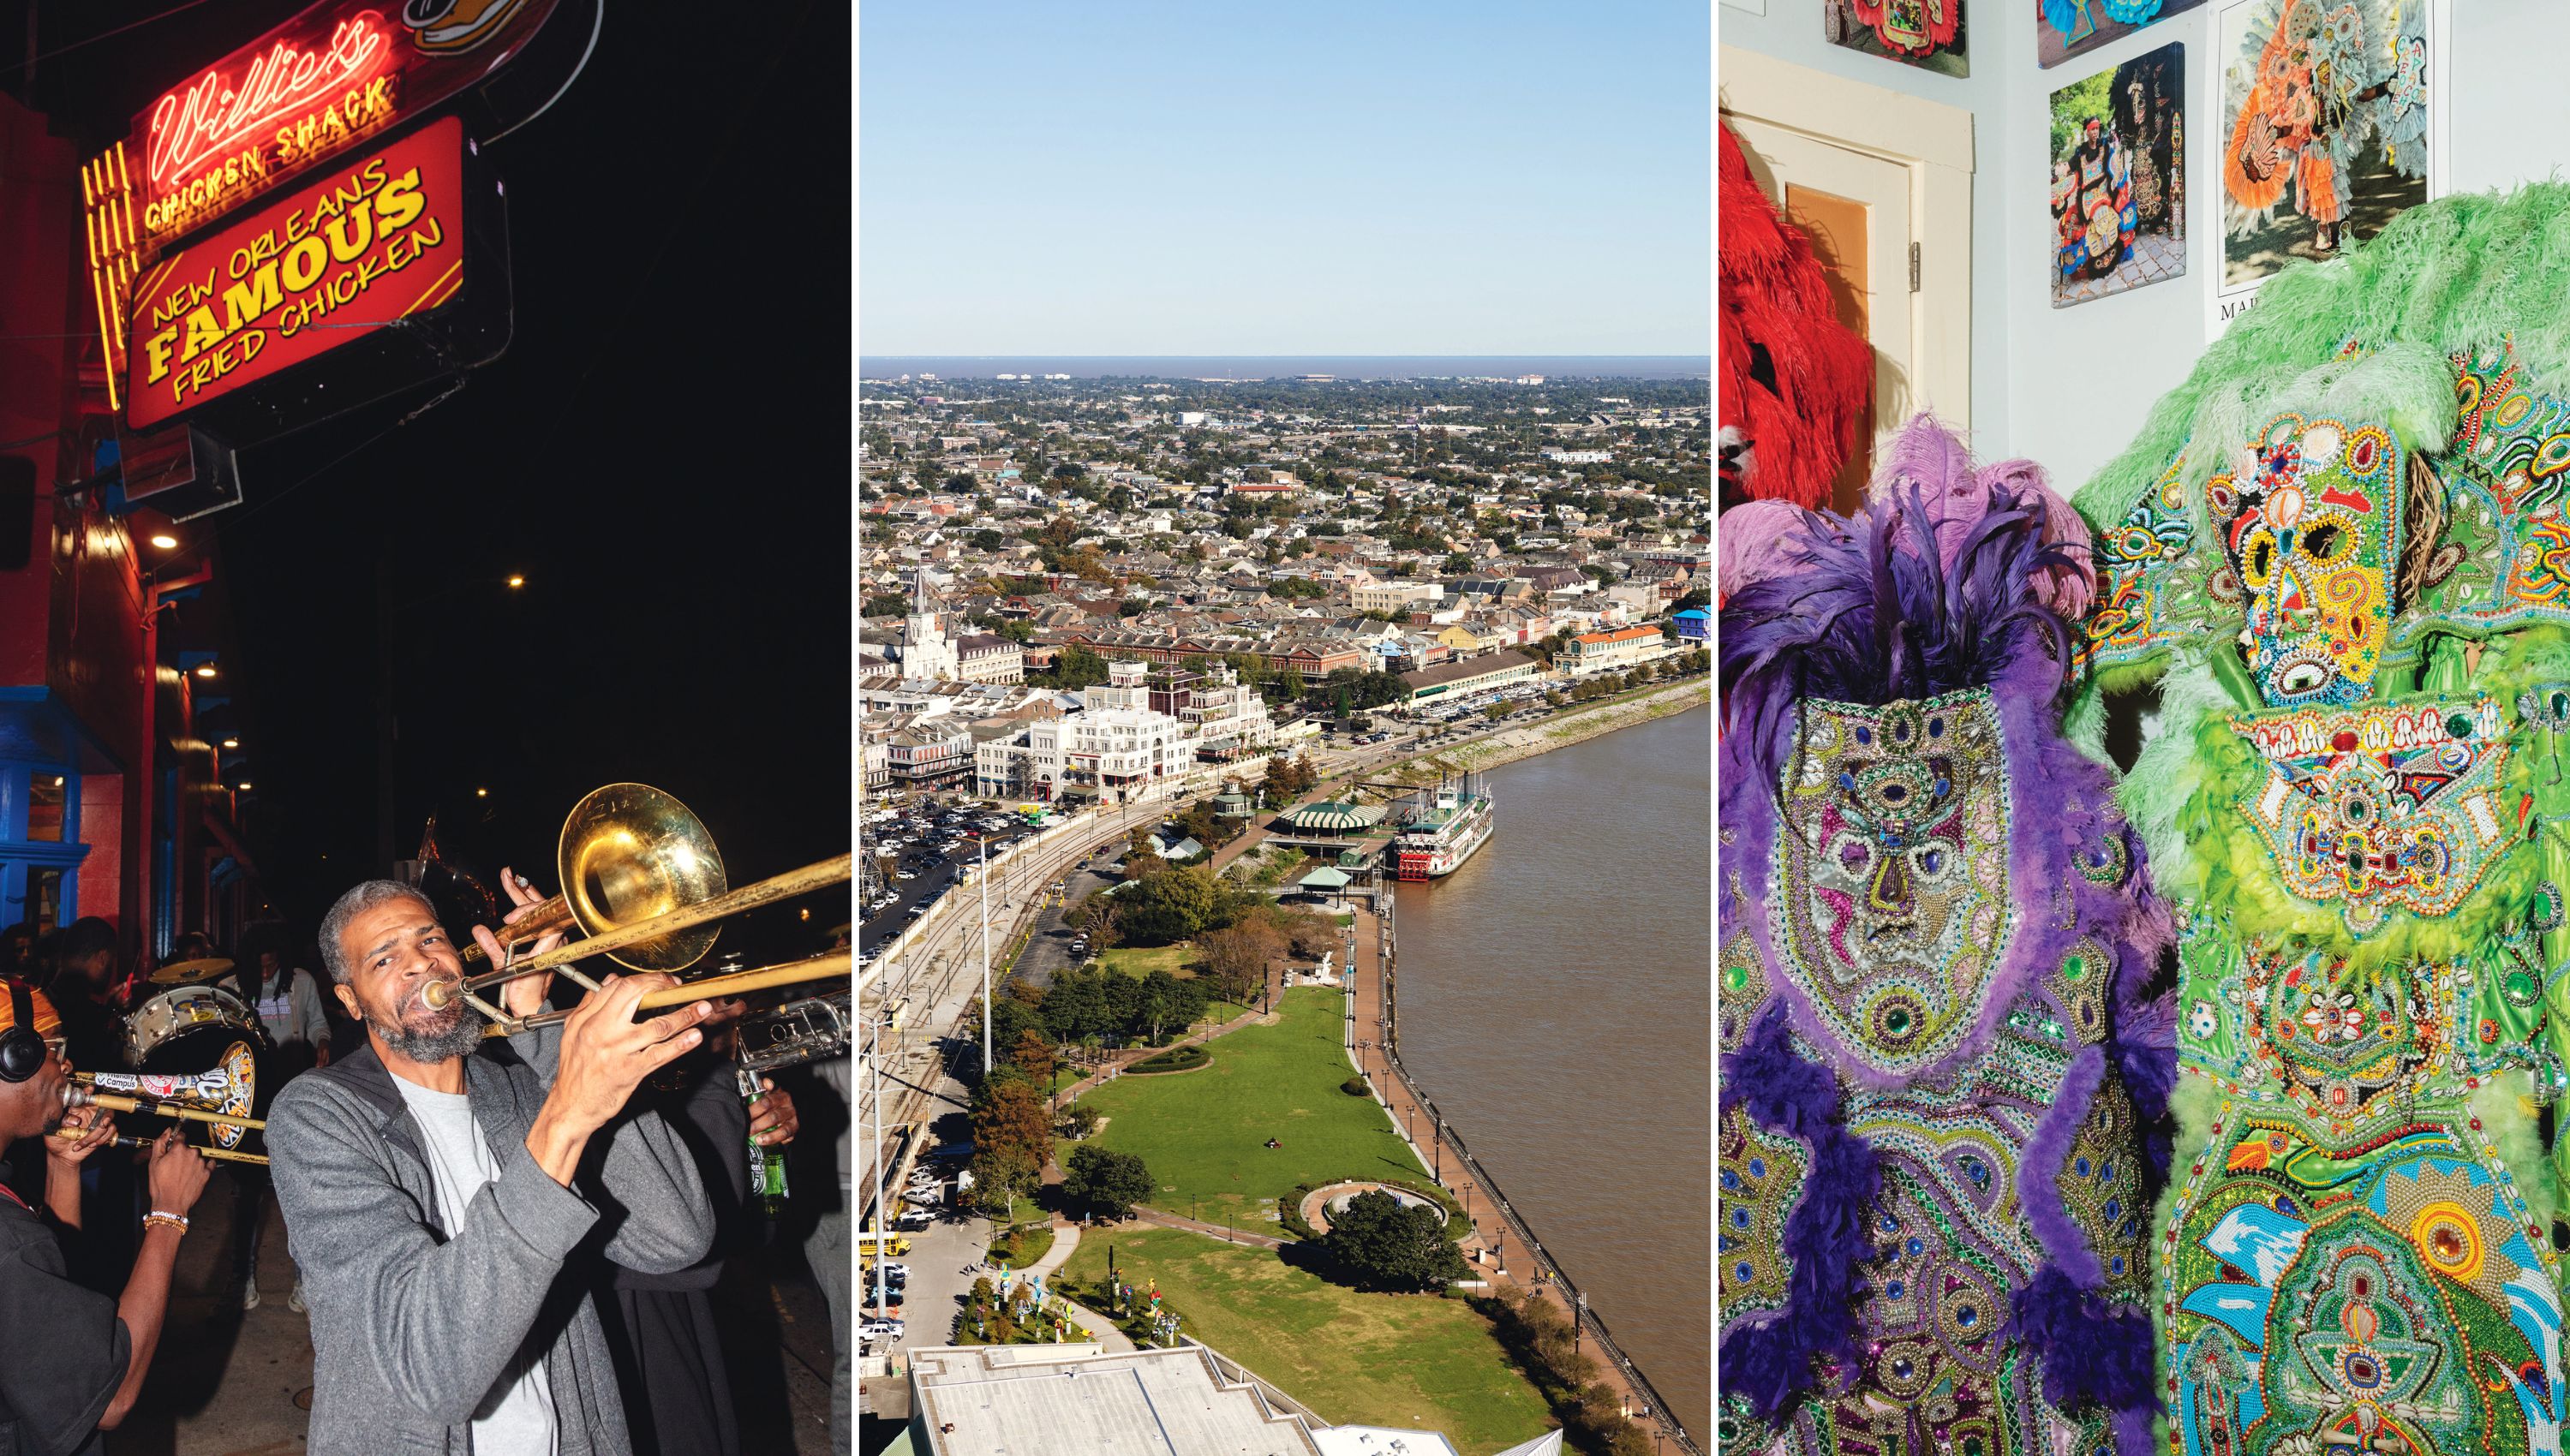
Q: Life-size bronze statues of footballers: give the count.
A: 0